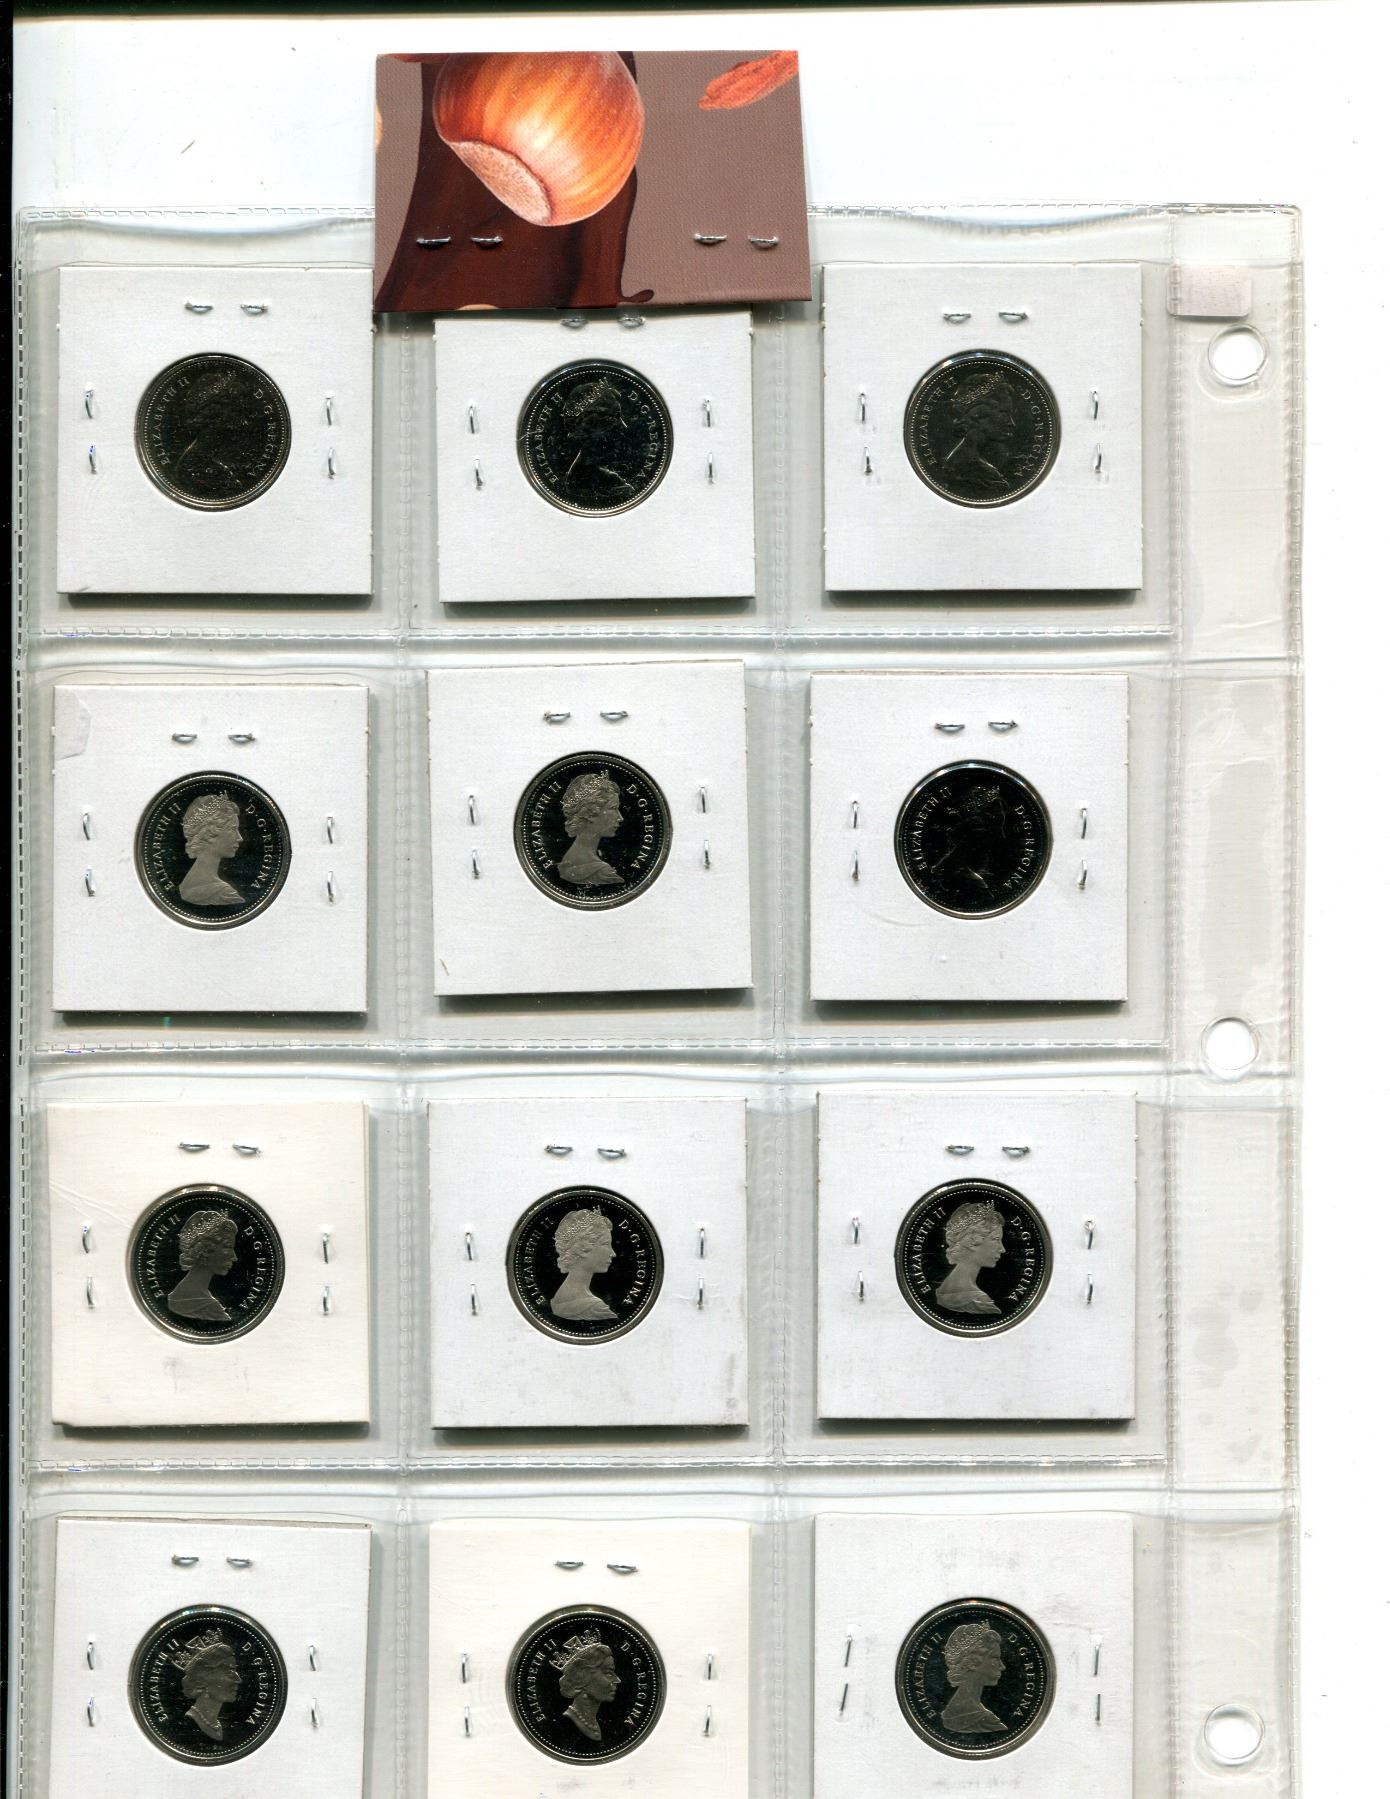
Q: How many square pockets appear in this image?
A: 12